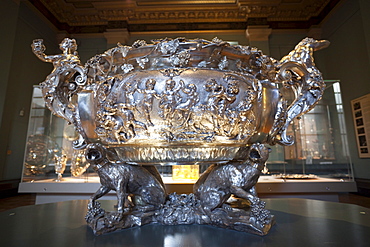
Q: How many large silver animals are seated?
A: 2